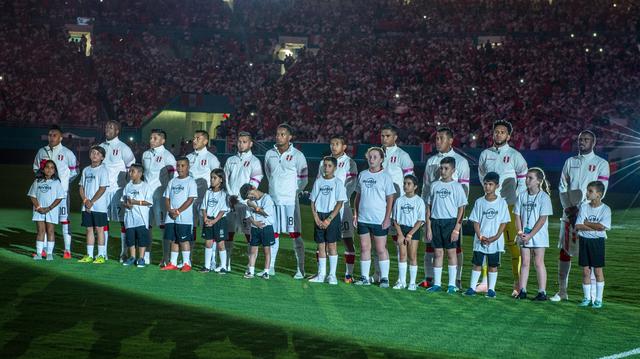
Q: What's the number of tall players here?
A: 11